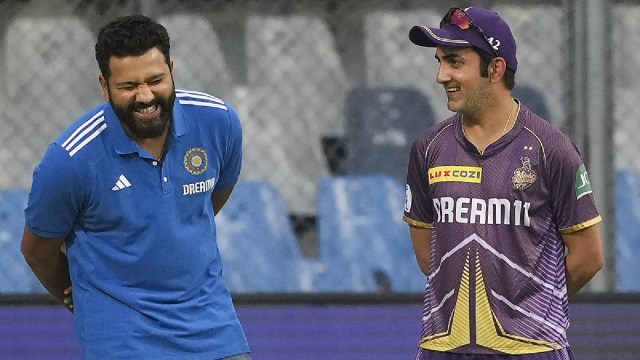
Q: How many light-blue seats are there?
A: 4